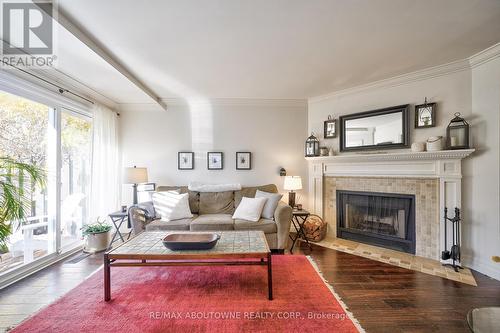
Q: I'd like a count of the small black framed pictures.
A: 3